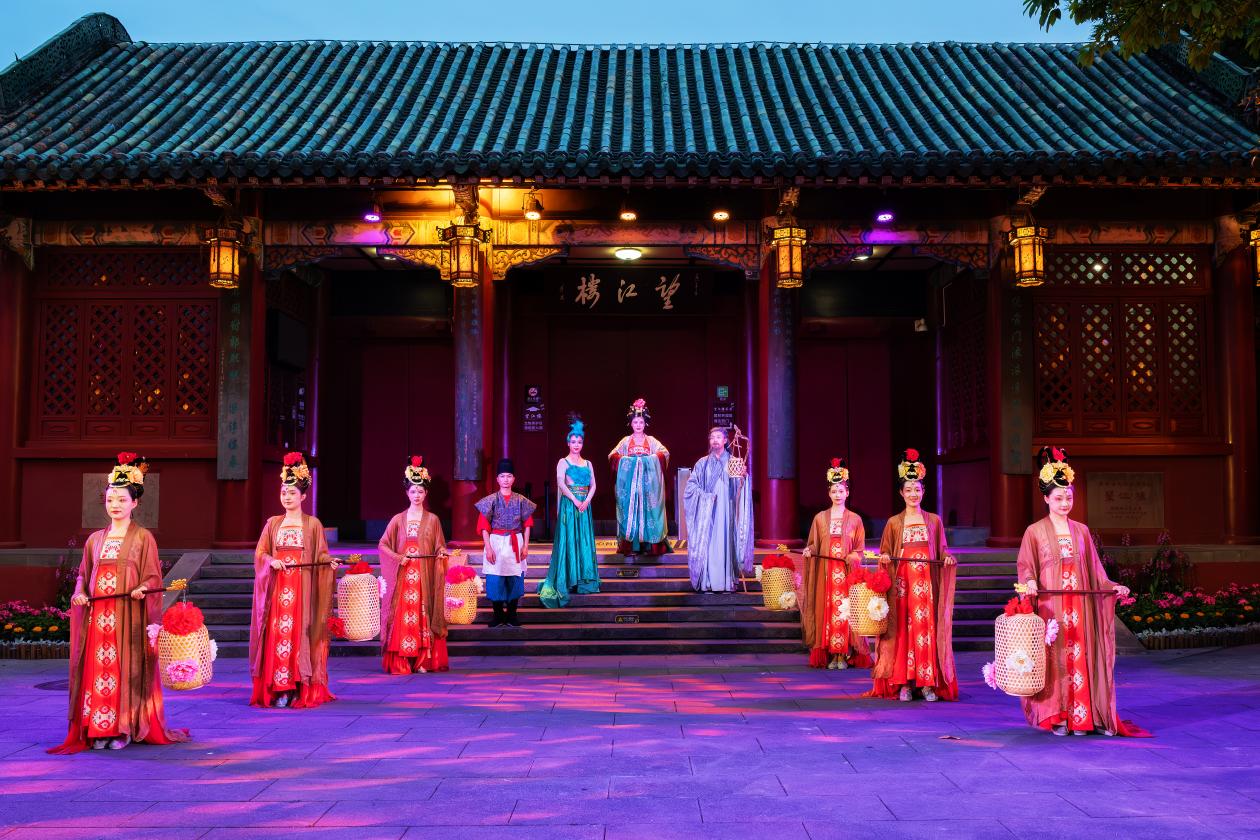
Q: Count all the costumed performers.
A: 10